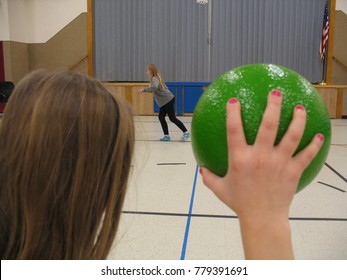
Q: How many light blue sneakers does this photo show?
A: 2